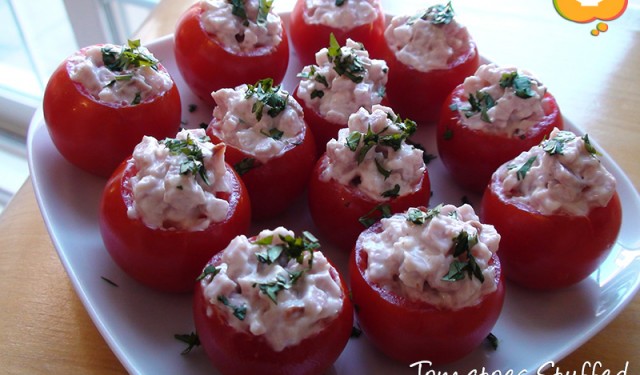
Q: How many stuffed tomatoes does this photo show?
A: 12